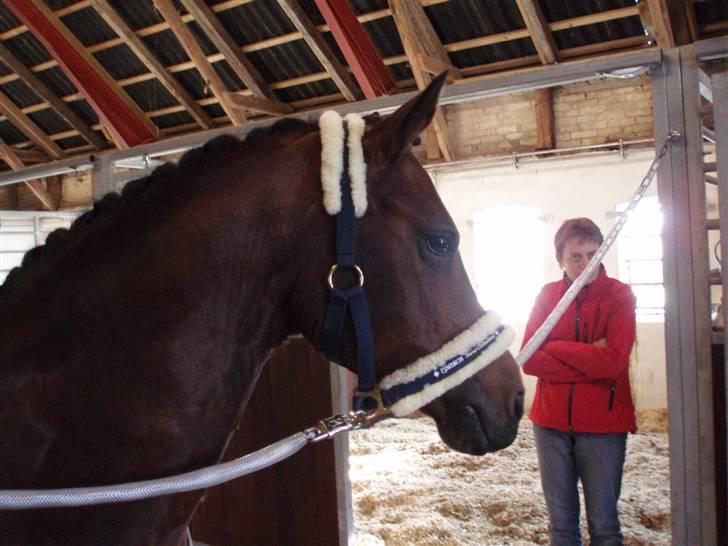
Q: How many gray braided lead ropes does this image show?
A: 1